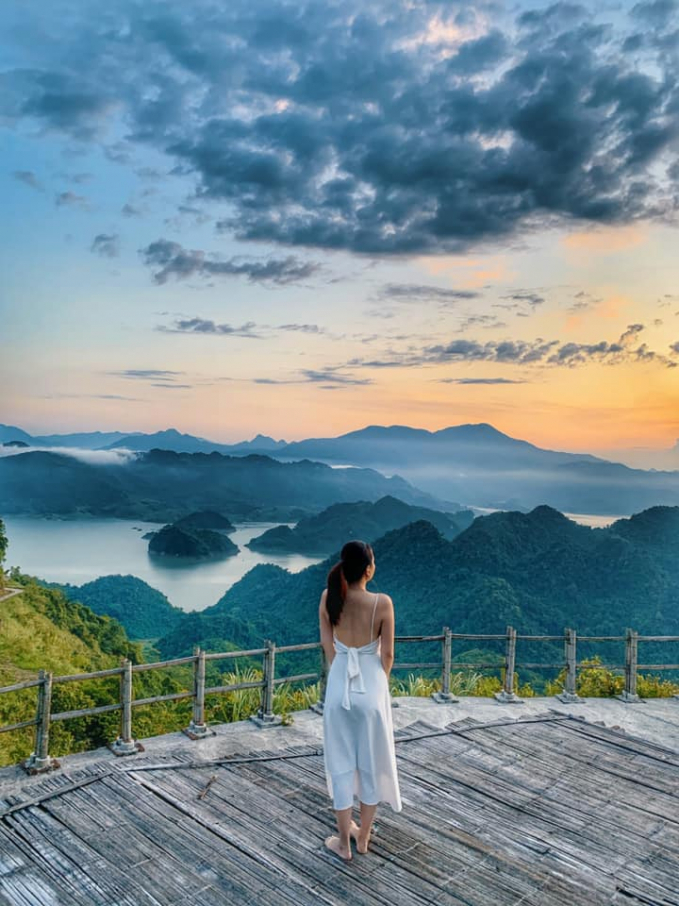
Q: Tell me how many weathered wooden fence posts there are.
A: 9